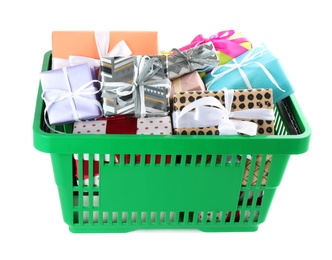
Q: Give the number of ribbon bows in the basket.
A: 7